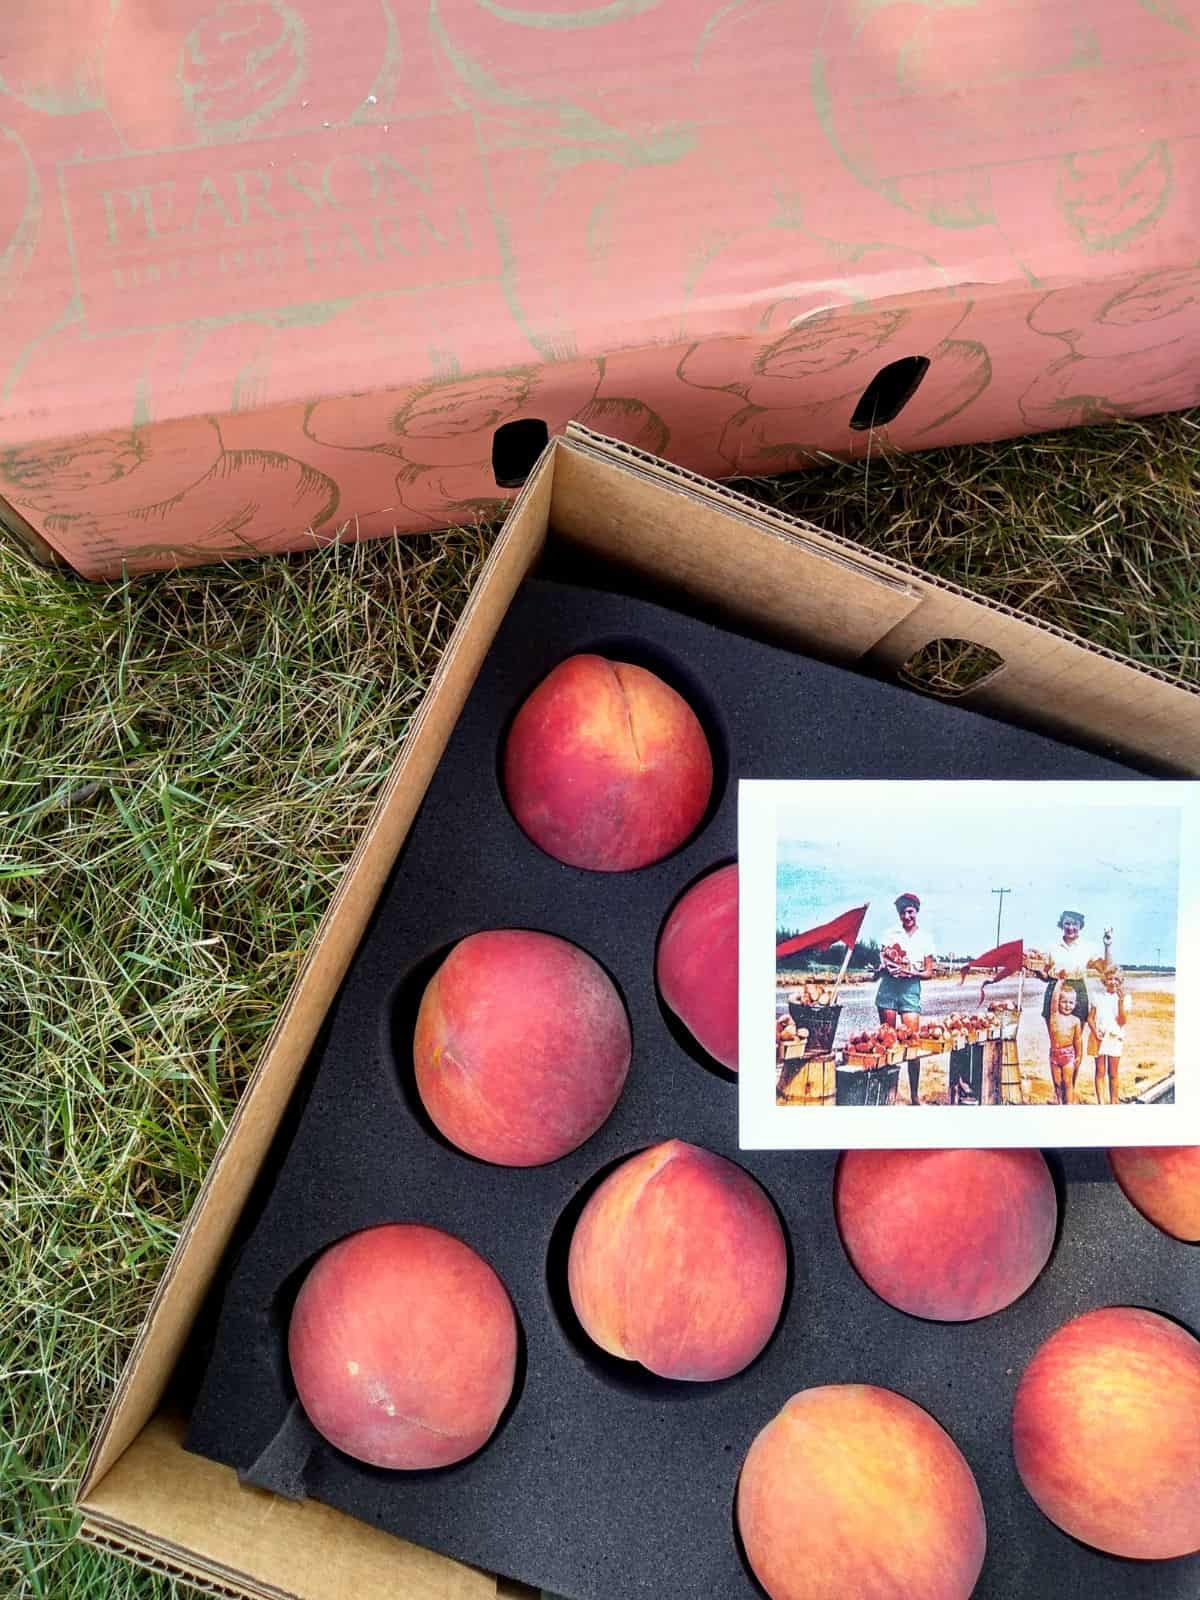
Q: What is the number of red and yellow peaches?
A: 9